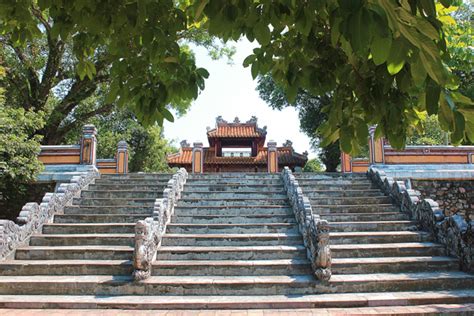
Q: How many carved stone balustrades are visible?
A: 4